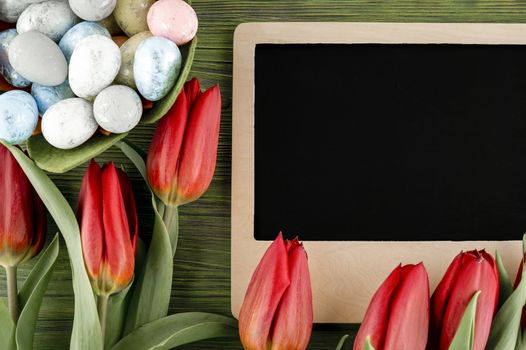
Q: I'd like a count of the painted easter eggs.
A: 15